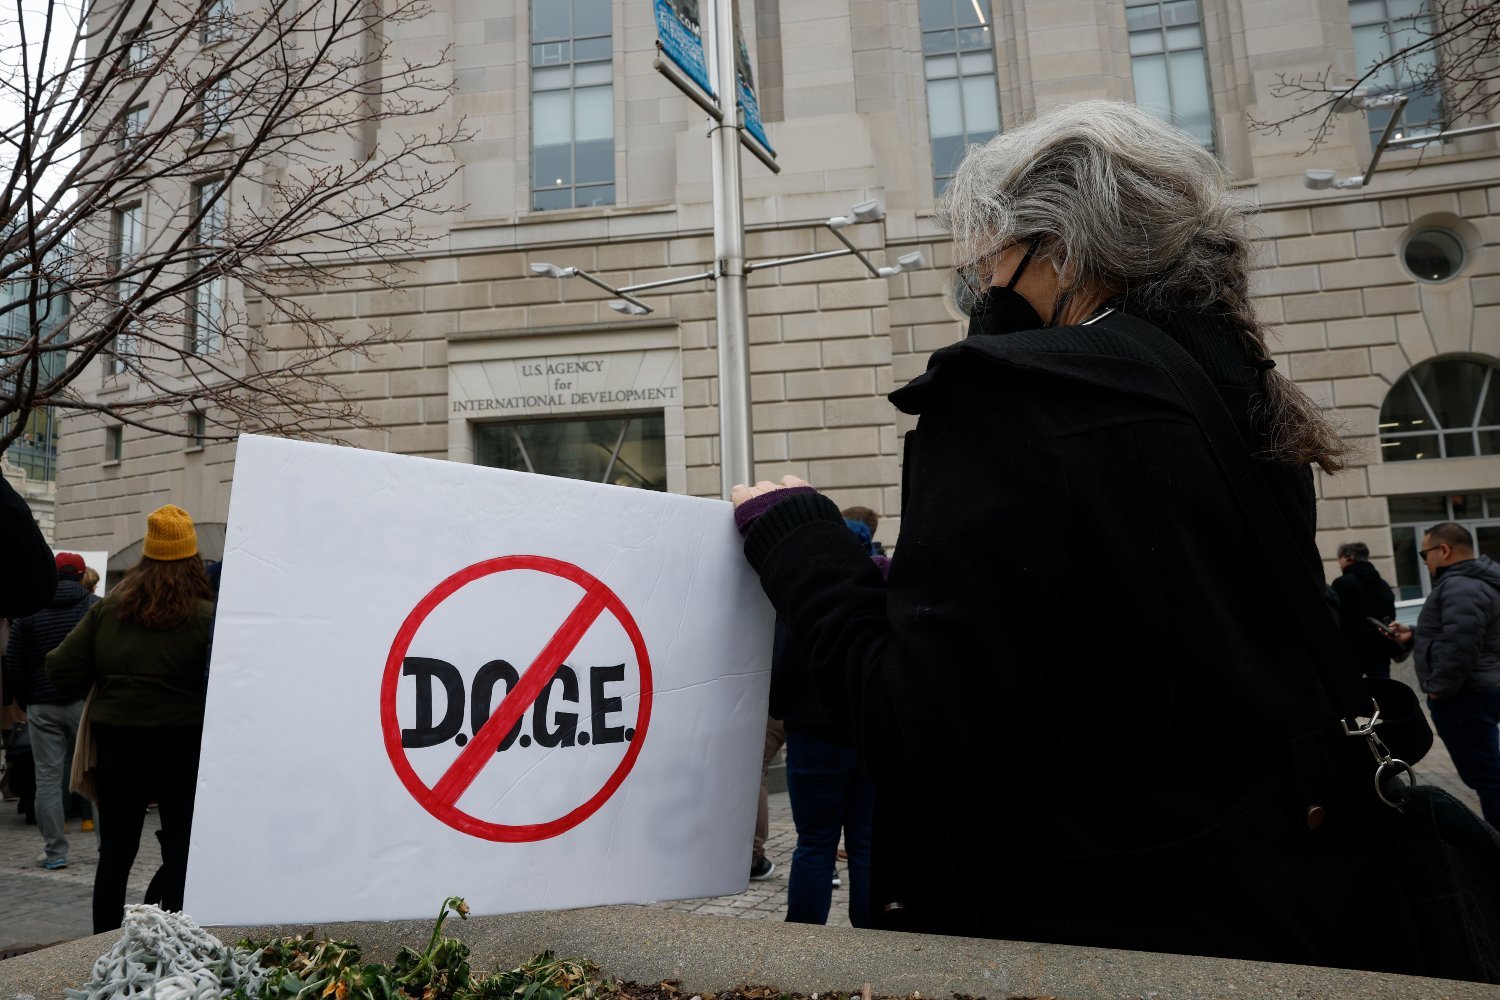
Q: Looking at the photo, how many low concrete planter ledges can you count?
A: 1